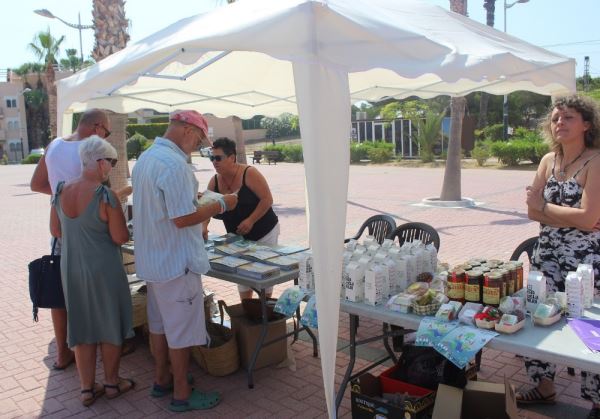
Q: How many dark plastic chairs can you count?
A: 3